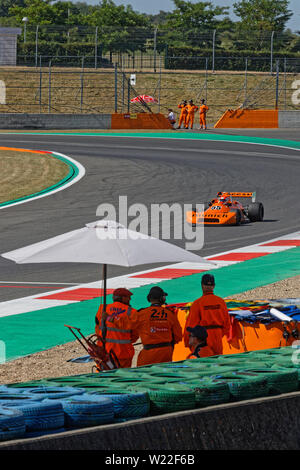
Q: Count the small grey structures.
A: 1